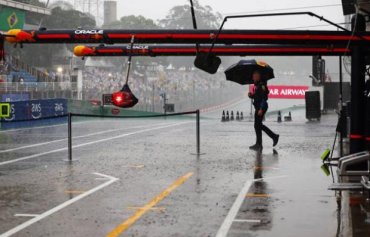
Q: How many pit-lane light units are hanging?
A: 1